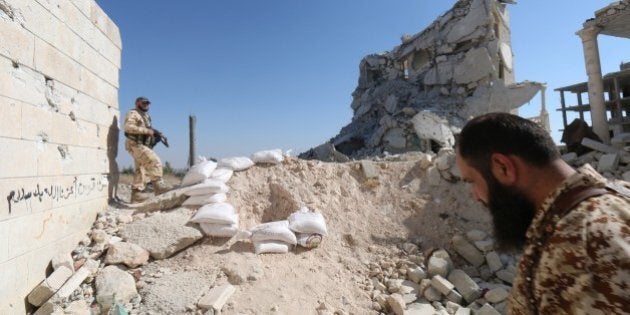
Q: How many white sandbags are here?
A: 12